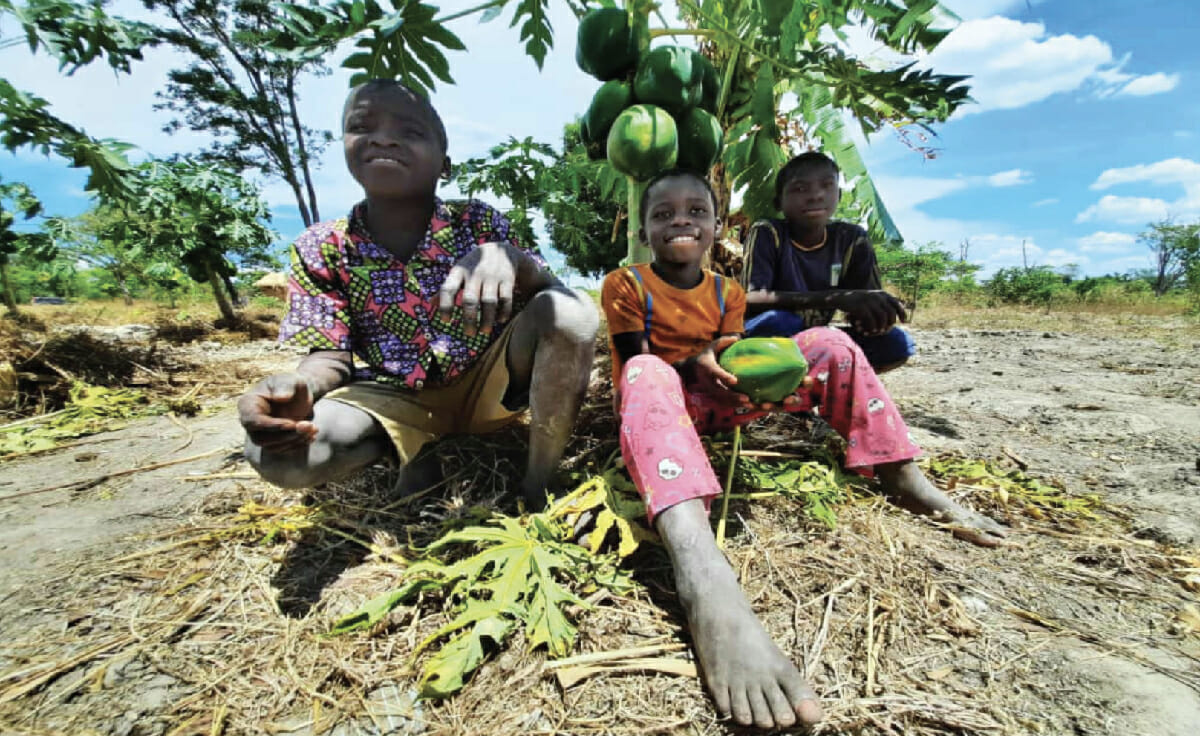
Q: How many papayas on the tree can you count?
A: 6